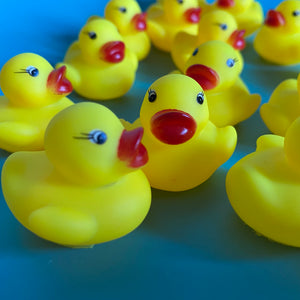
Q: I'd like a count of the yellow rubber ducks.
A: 12